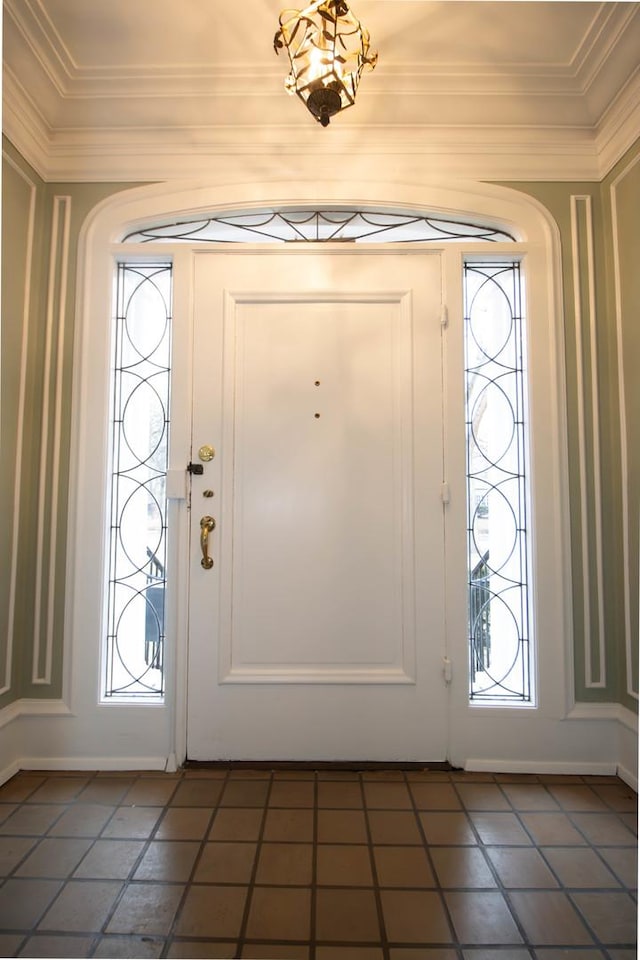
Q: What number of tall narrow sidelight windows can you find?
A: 2